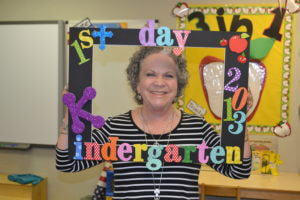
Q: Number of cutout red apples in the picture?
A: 3